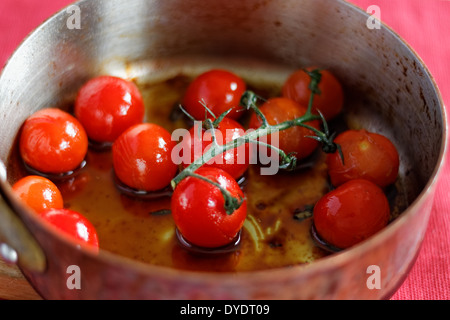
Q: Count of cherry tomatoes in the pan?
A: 12